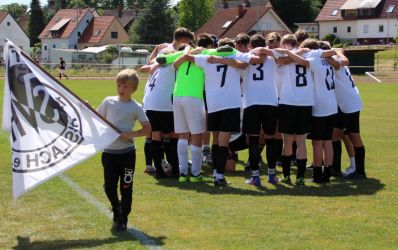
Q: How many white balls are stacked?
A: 0